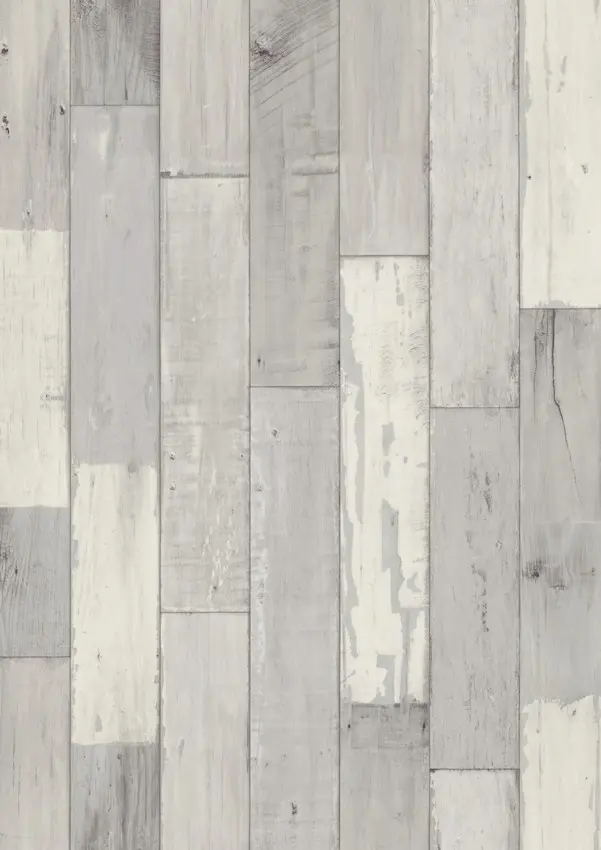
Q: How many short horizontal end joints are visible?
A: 9